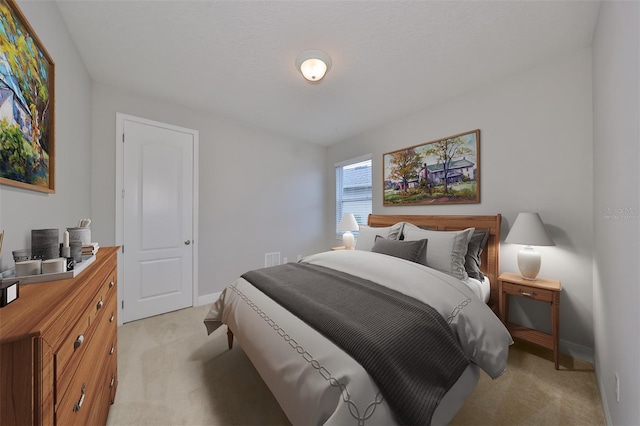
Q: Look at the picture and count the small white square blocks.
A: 2